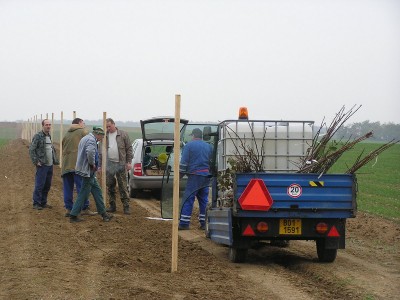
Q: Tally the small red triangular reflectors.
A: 2